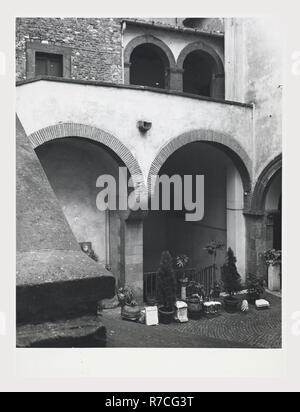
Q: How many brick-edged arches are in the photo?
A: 2